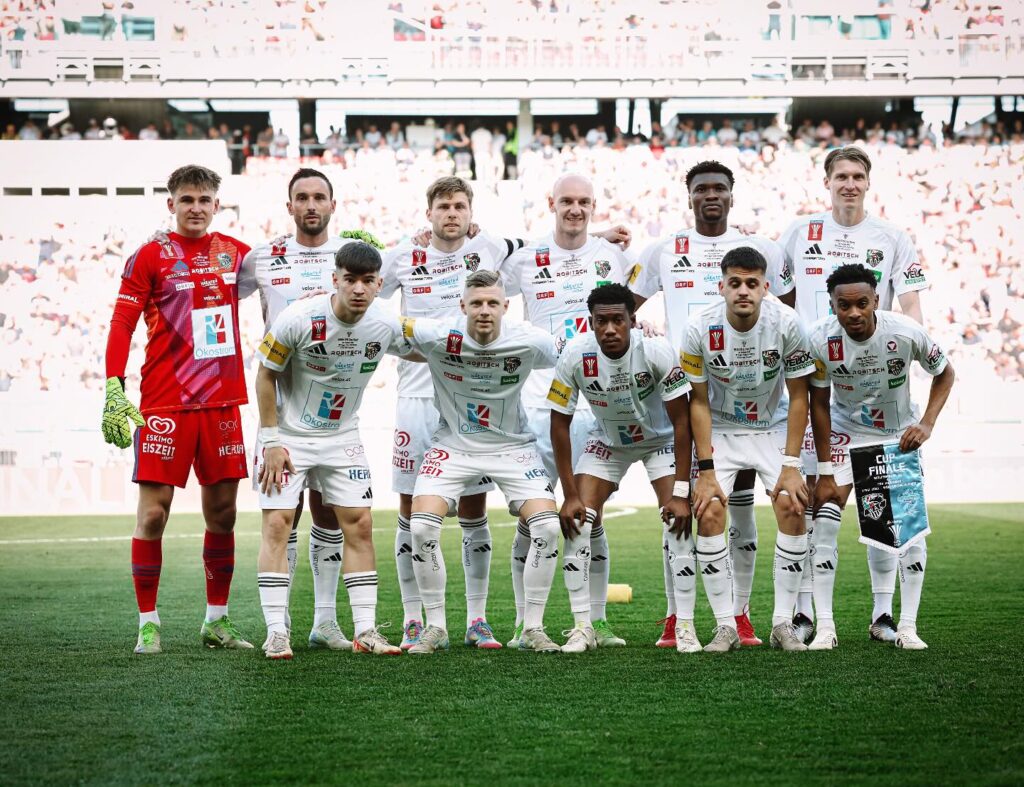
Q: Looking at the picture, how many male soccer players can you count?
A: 11